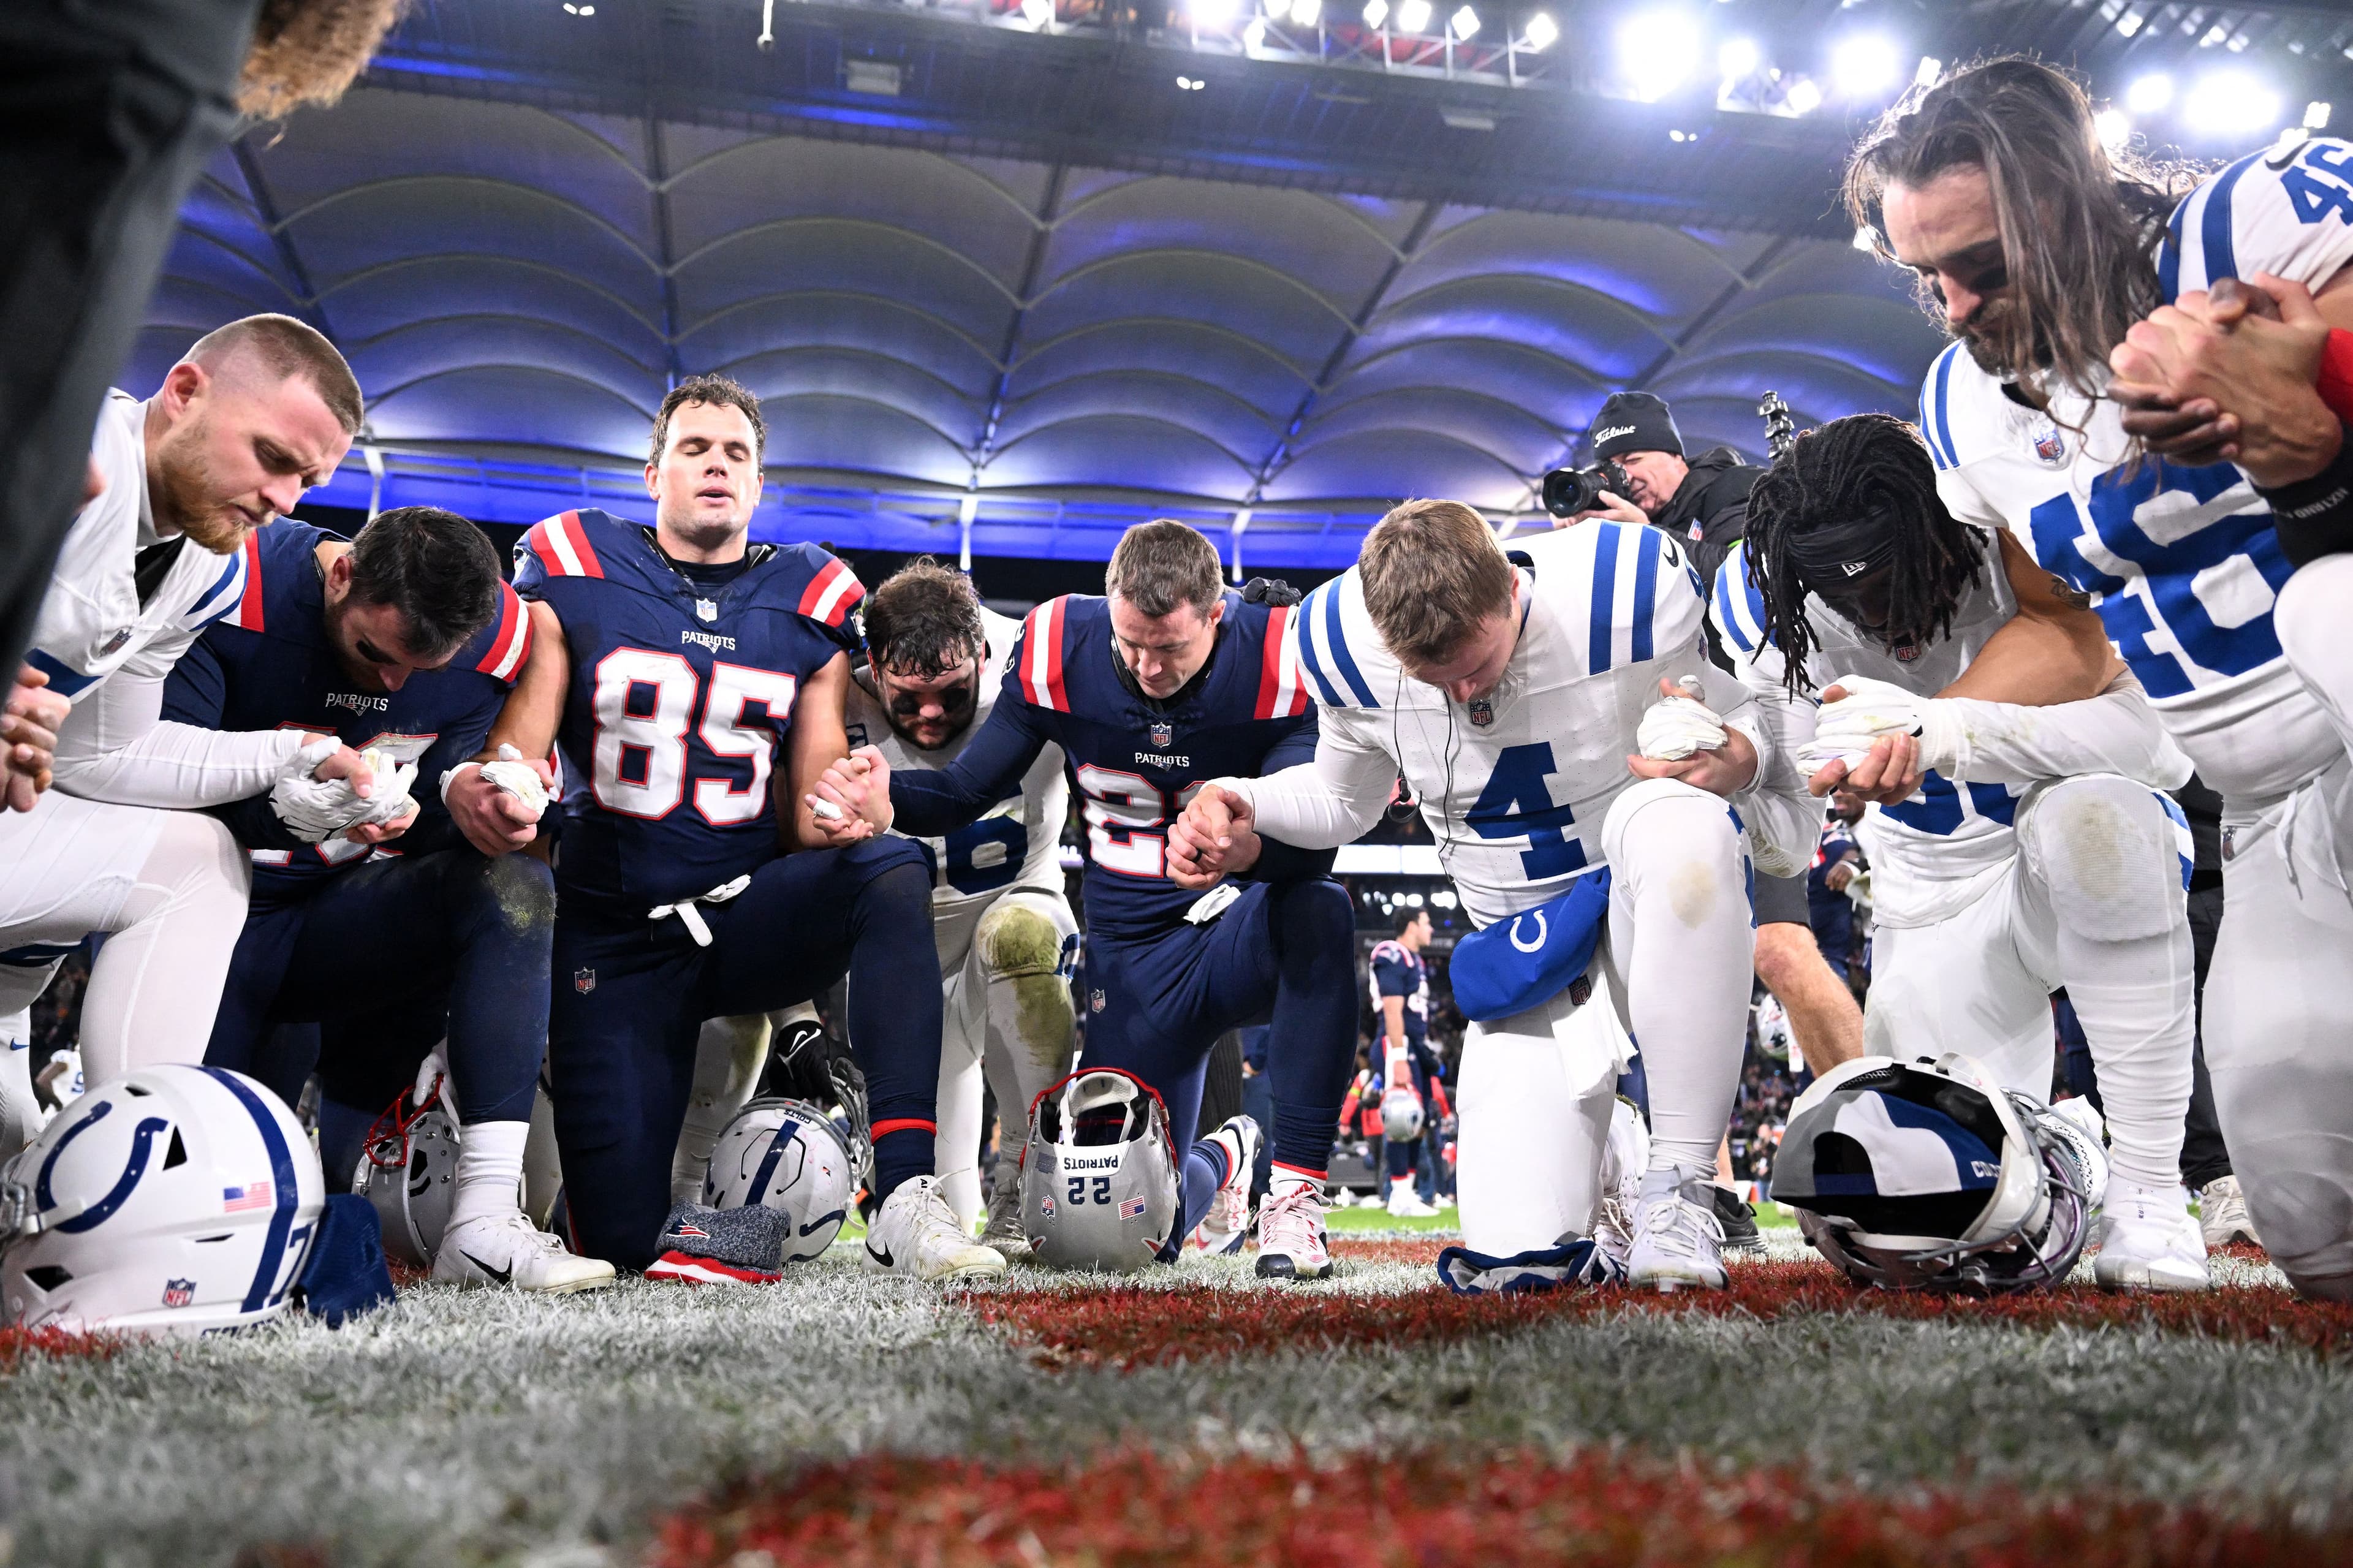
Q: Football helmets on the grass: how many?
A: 5